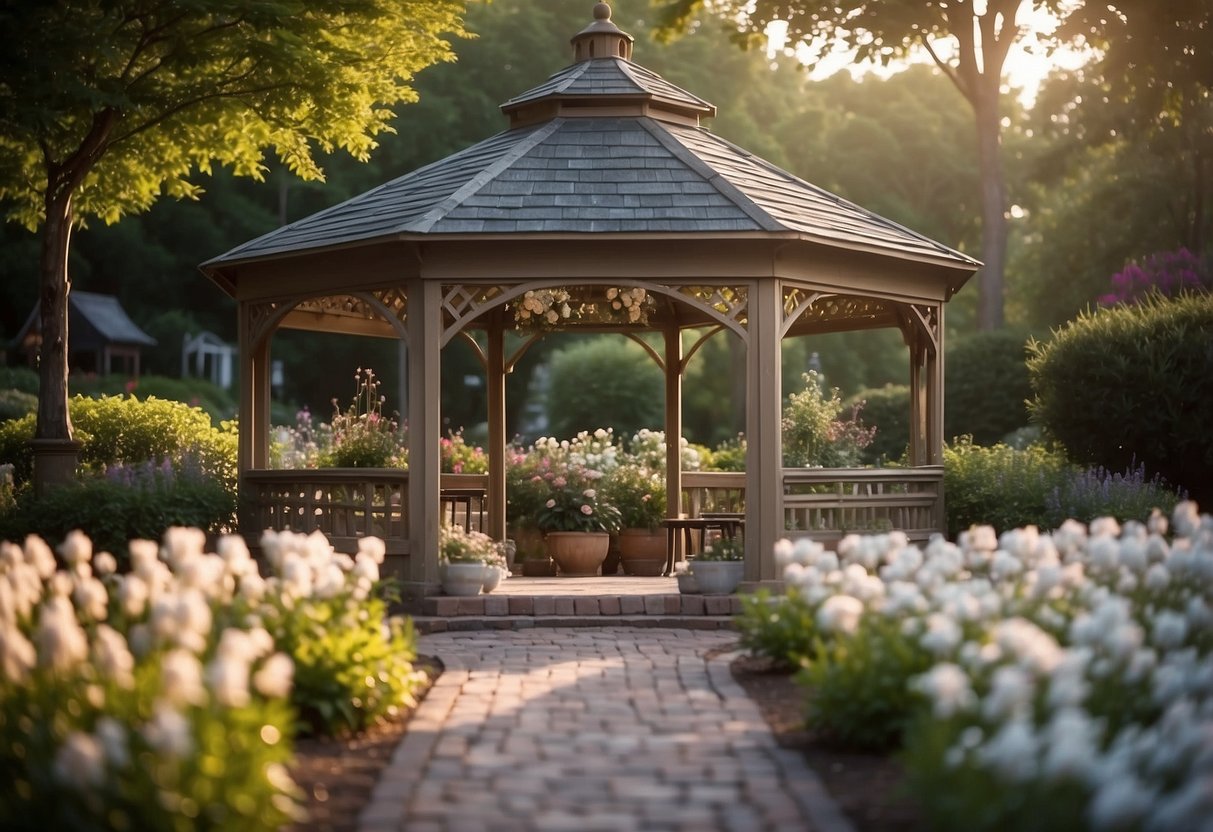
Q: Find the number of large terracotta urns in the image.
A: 2